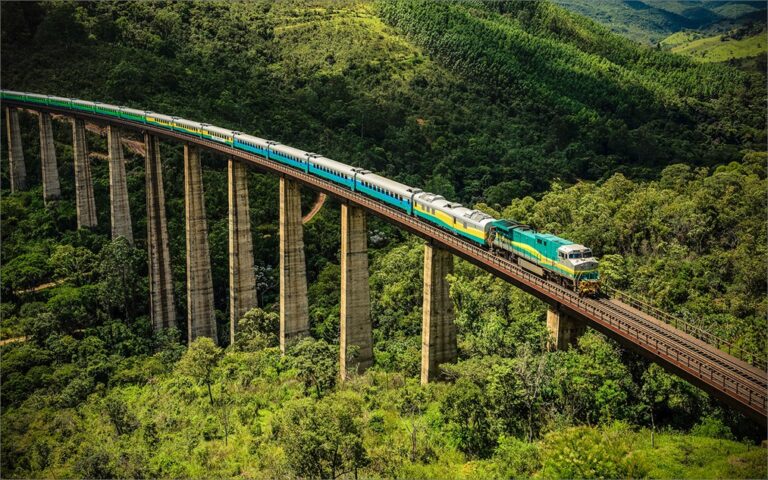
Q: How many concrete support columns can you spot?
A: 11